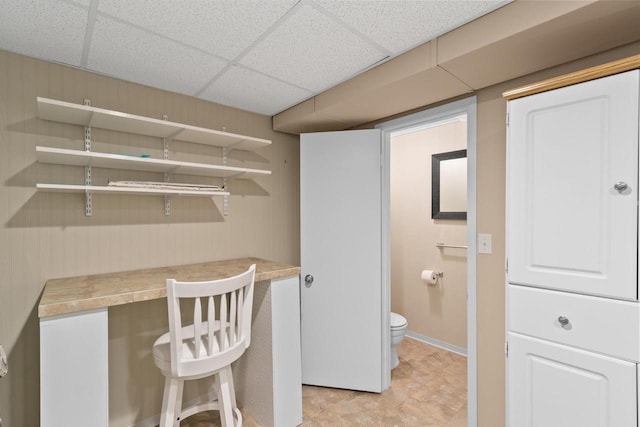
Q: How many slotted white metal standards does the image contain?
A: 3